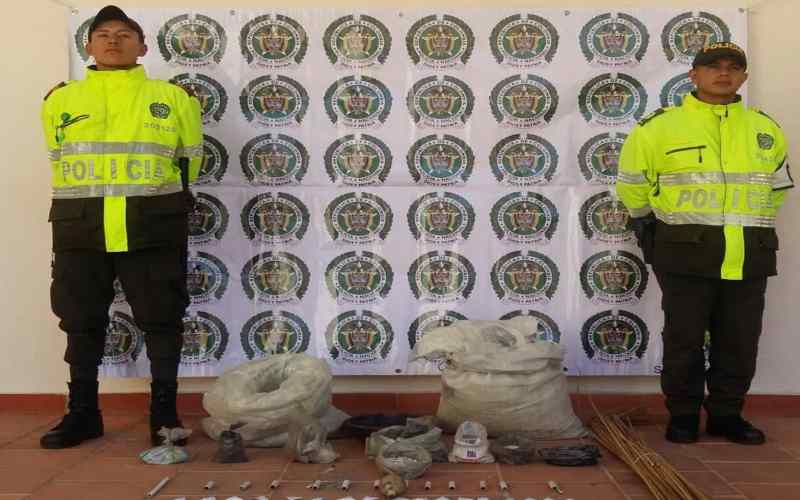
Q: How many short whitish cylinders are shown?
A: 11